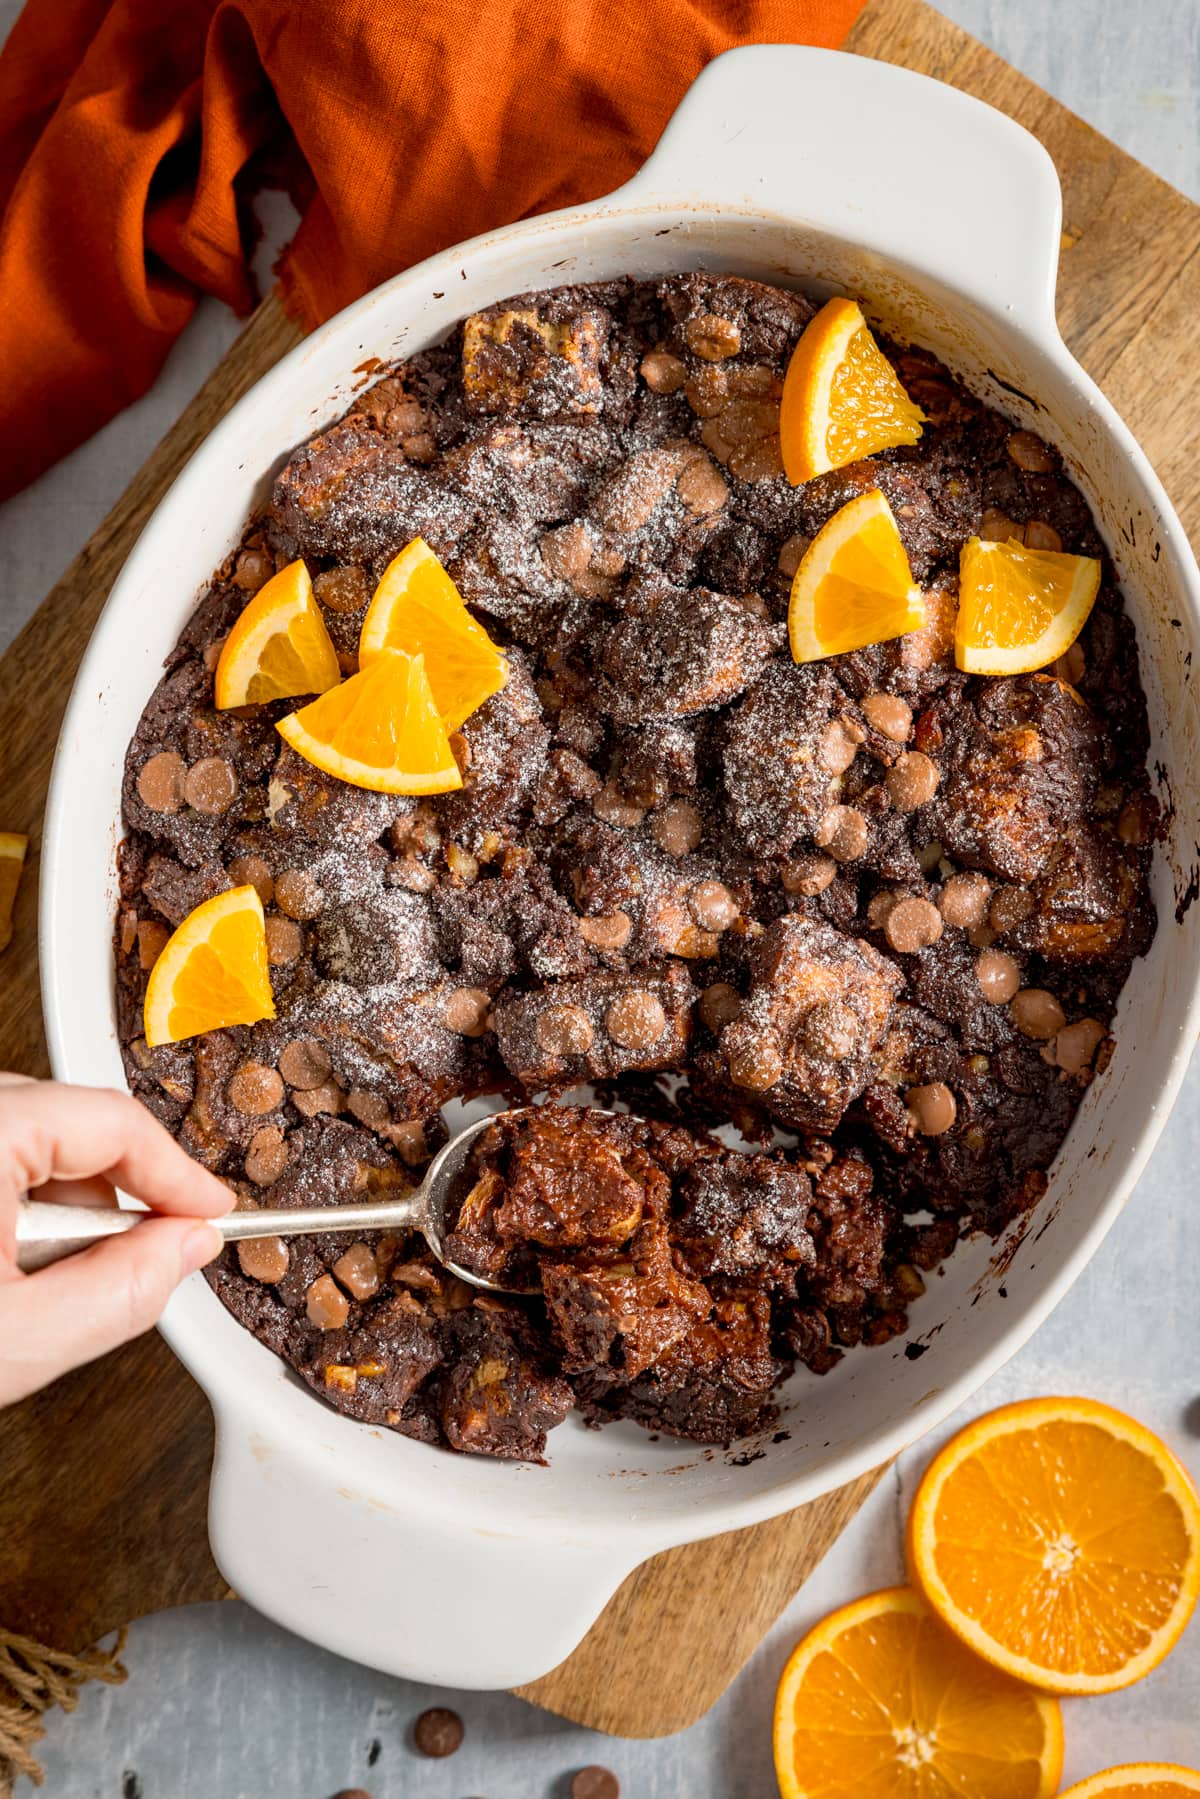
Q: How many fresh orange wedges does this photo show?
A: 7